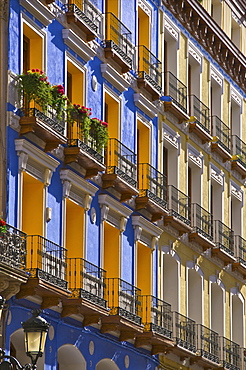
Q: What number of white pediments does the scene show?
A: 8